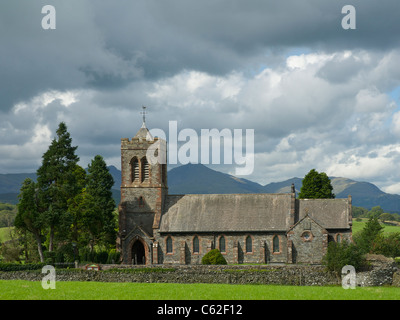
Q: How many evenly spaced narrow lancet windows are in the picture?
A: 5